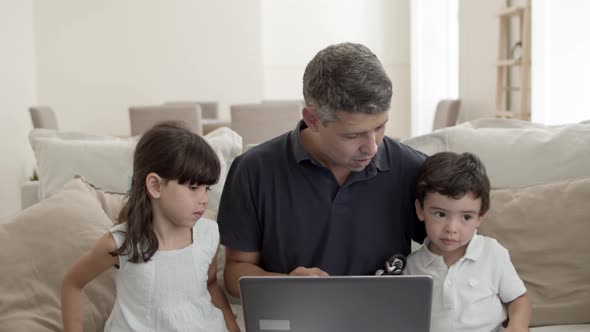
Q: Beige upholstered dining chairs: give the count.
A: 6